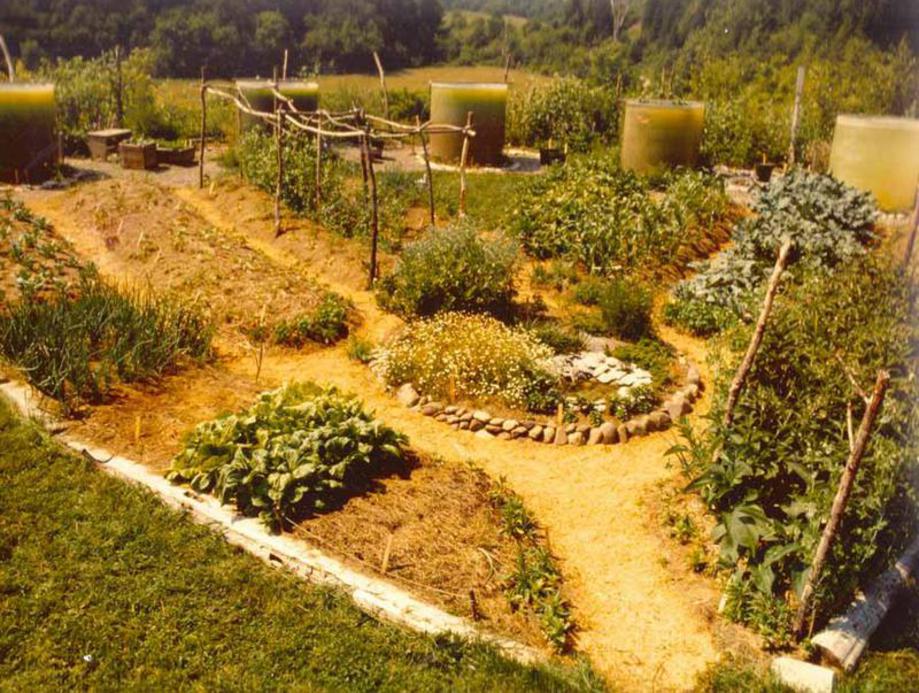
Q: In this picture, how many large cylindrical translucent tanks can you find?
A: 5